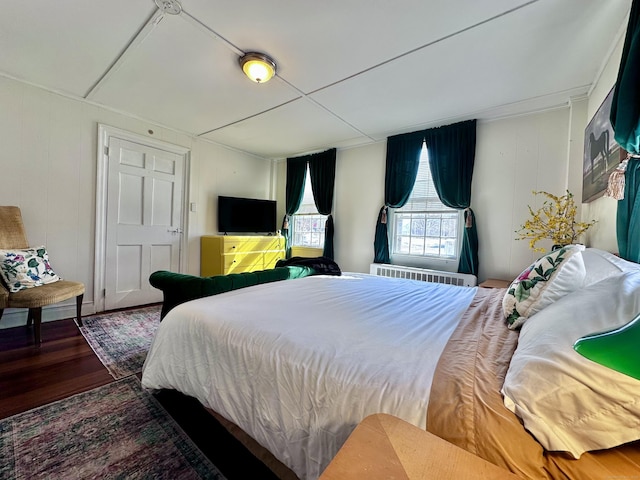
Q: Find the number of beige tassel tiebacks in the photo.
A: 4